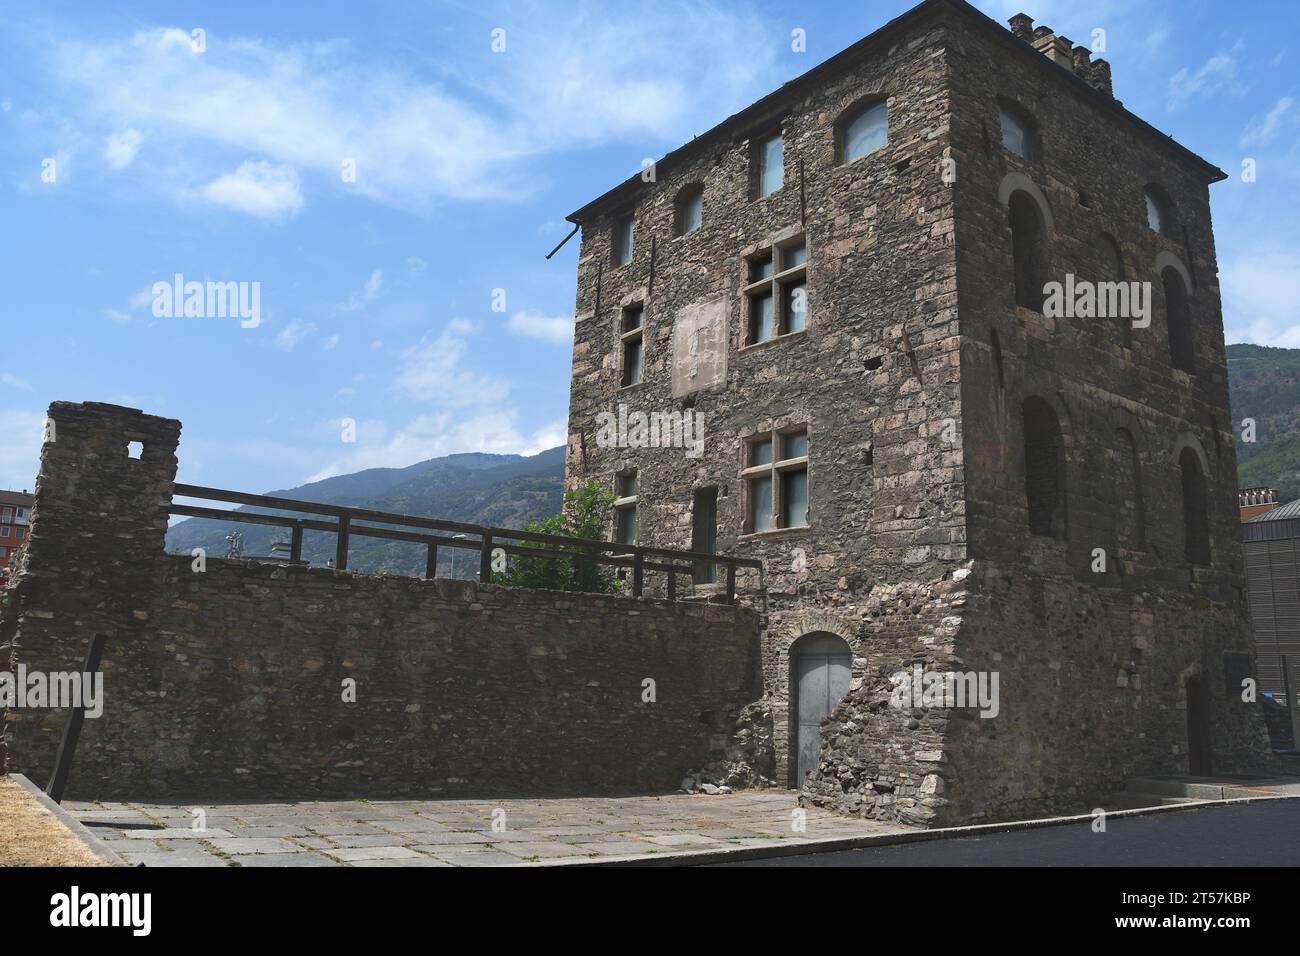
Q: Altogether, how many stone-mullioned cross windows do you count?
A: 2